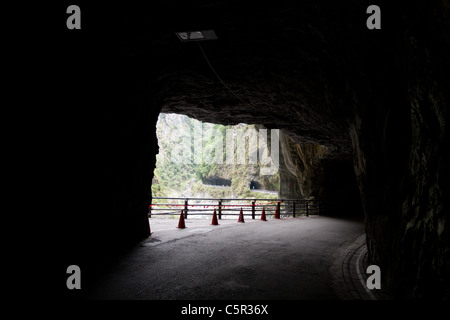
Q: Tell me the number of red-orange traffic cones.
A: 5